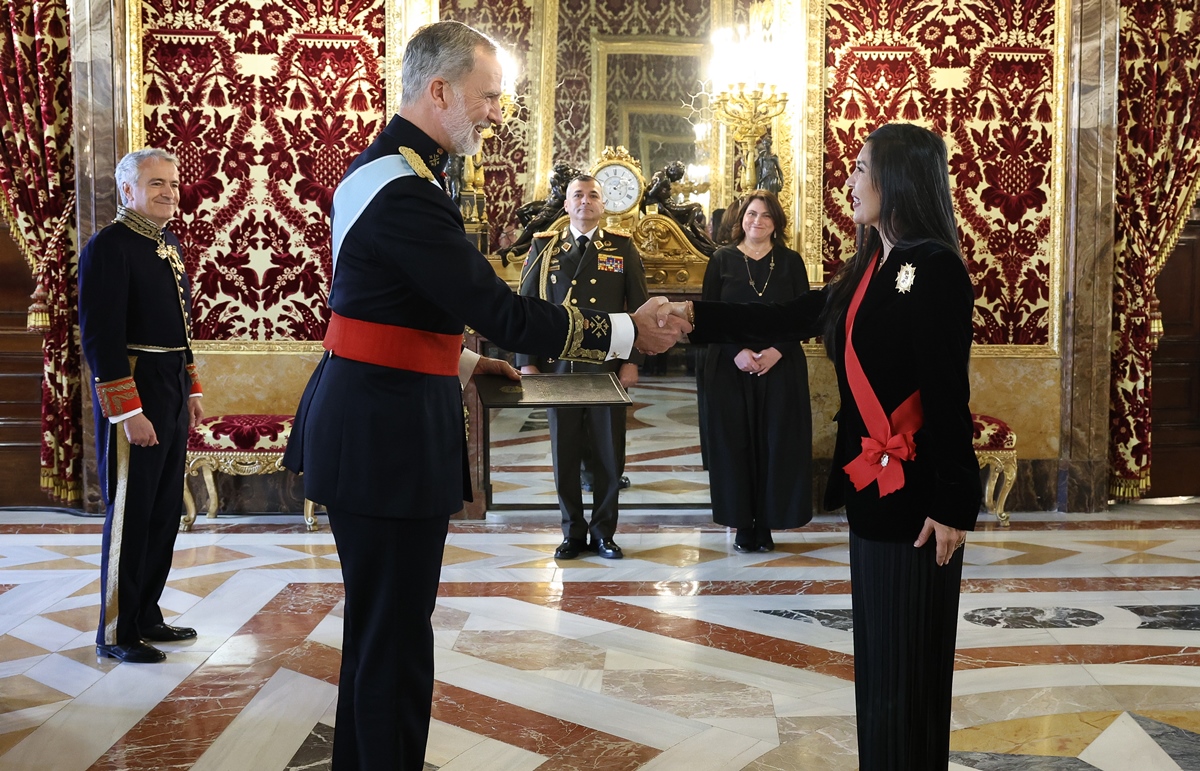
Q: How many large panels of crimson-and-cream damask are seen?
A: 2